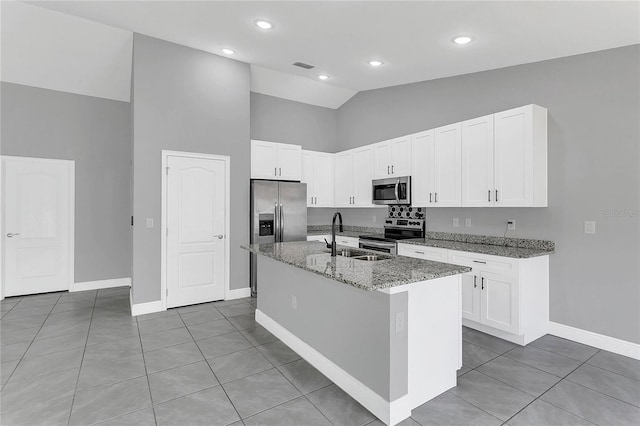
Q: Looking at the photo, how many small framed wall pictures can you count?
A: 0